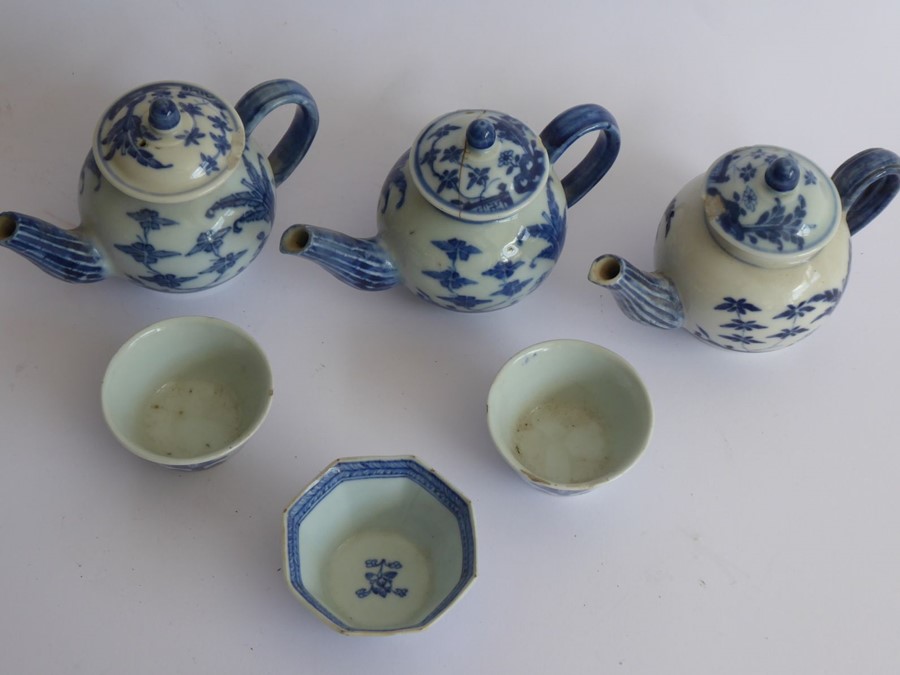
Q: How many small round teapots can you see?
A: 3